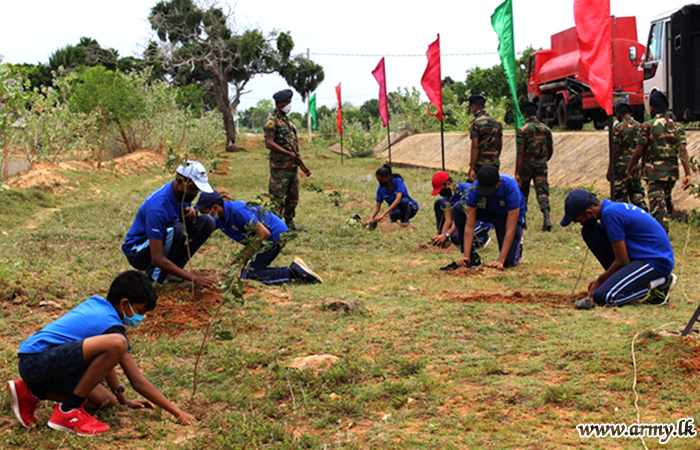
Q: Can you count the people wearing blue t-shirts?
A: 7